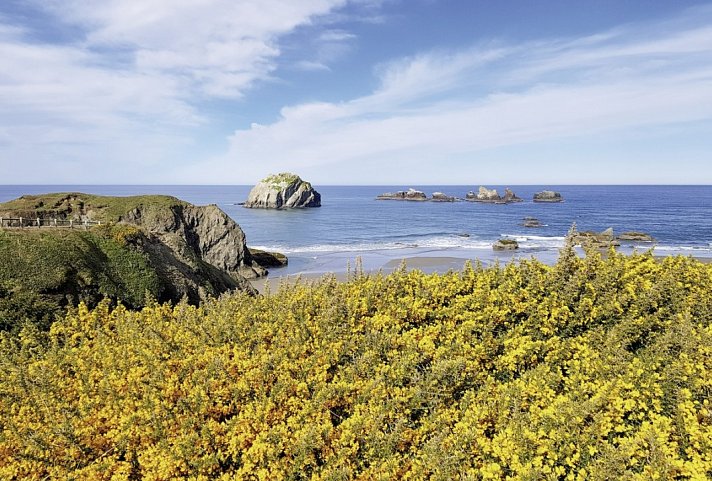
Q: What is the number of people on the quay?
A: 0